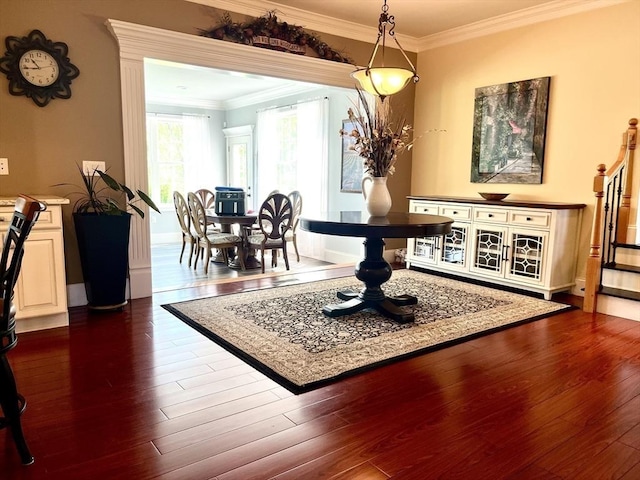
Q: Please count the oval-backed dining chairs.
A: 6